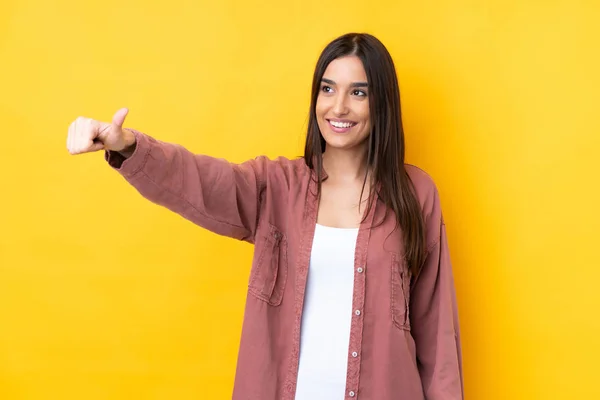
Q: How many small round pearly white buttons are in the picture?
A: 4